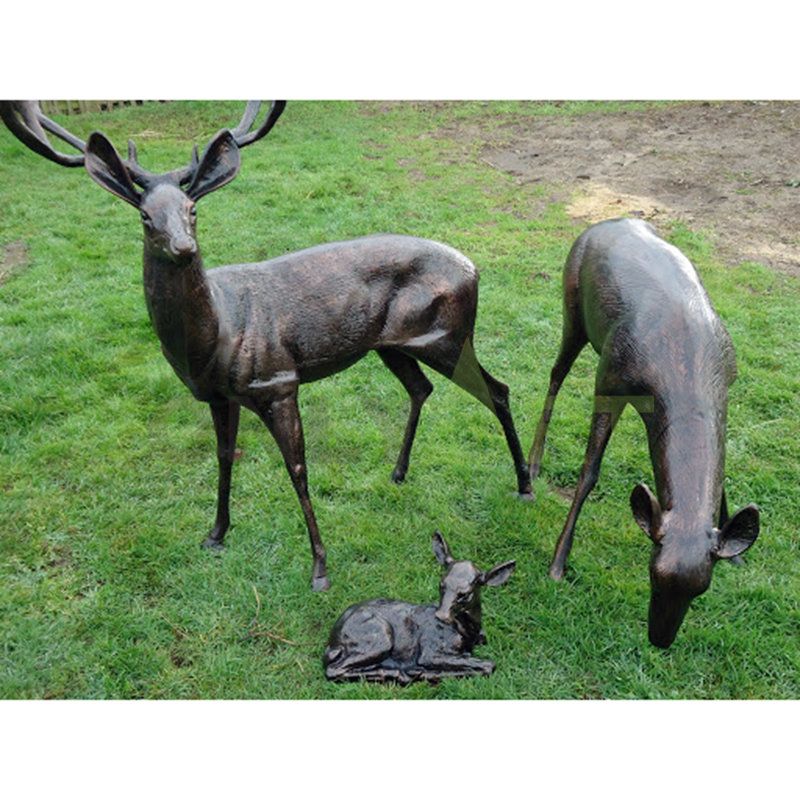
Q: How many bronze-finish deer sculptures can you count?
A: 3